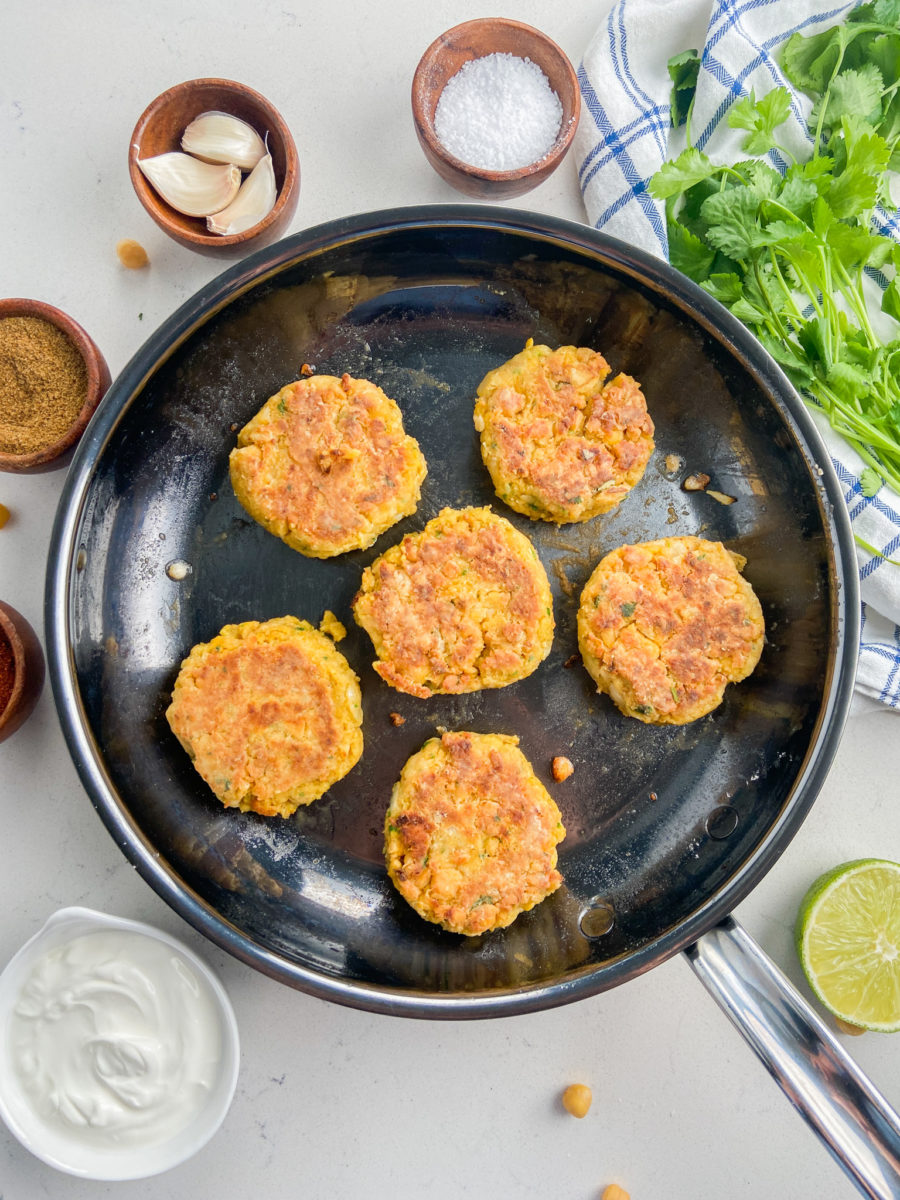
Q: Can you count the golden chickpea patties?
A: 6